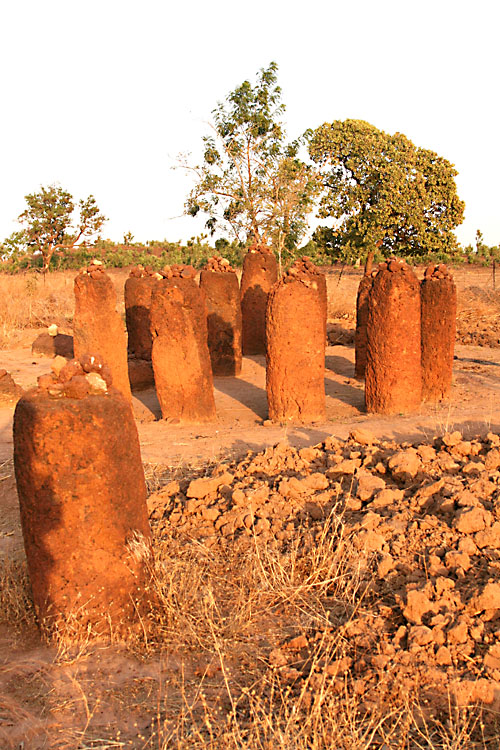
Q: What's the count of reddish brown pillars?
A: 10